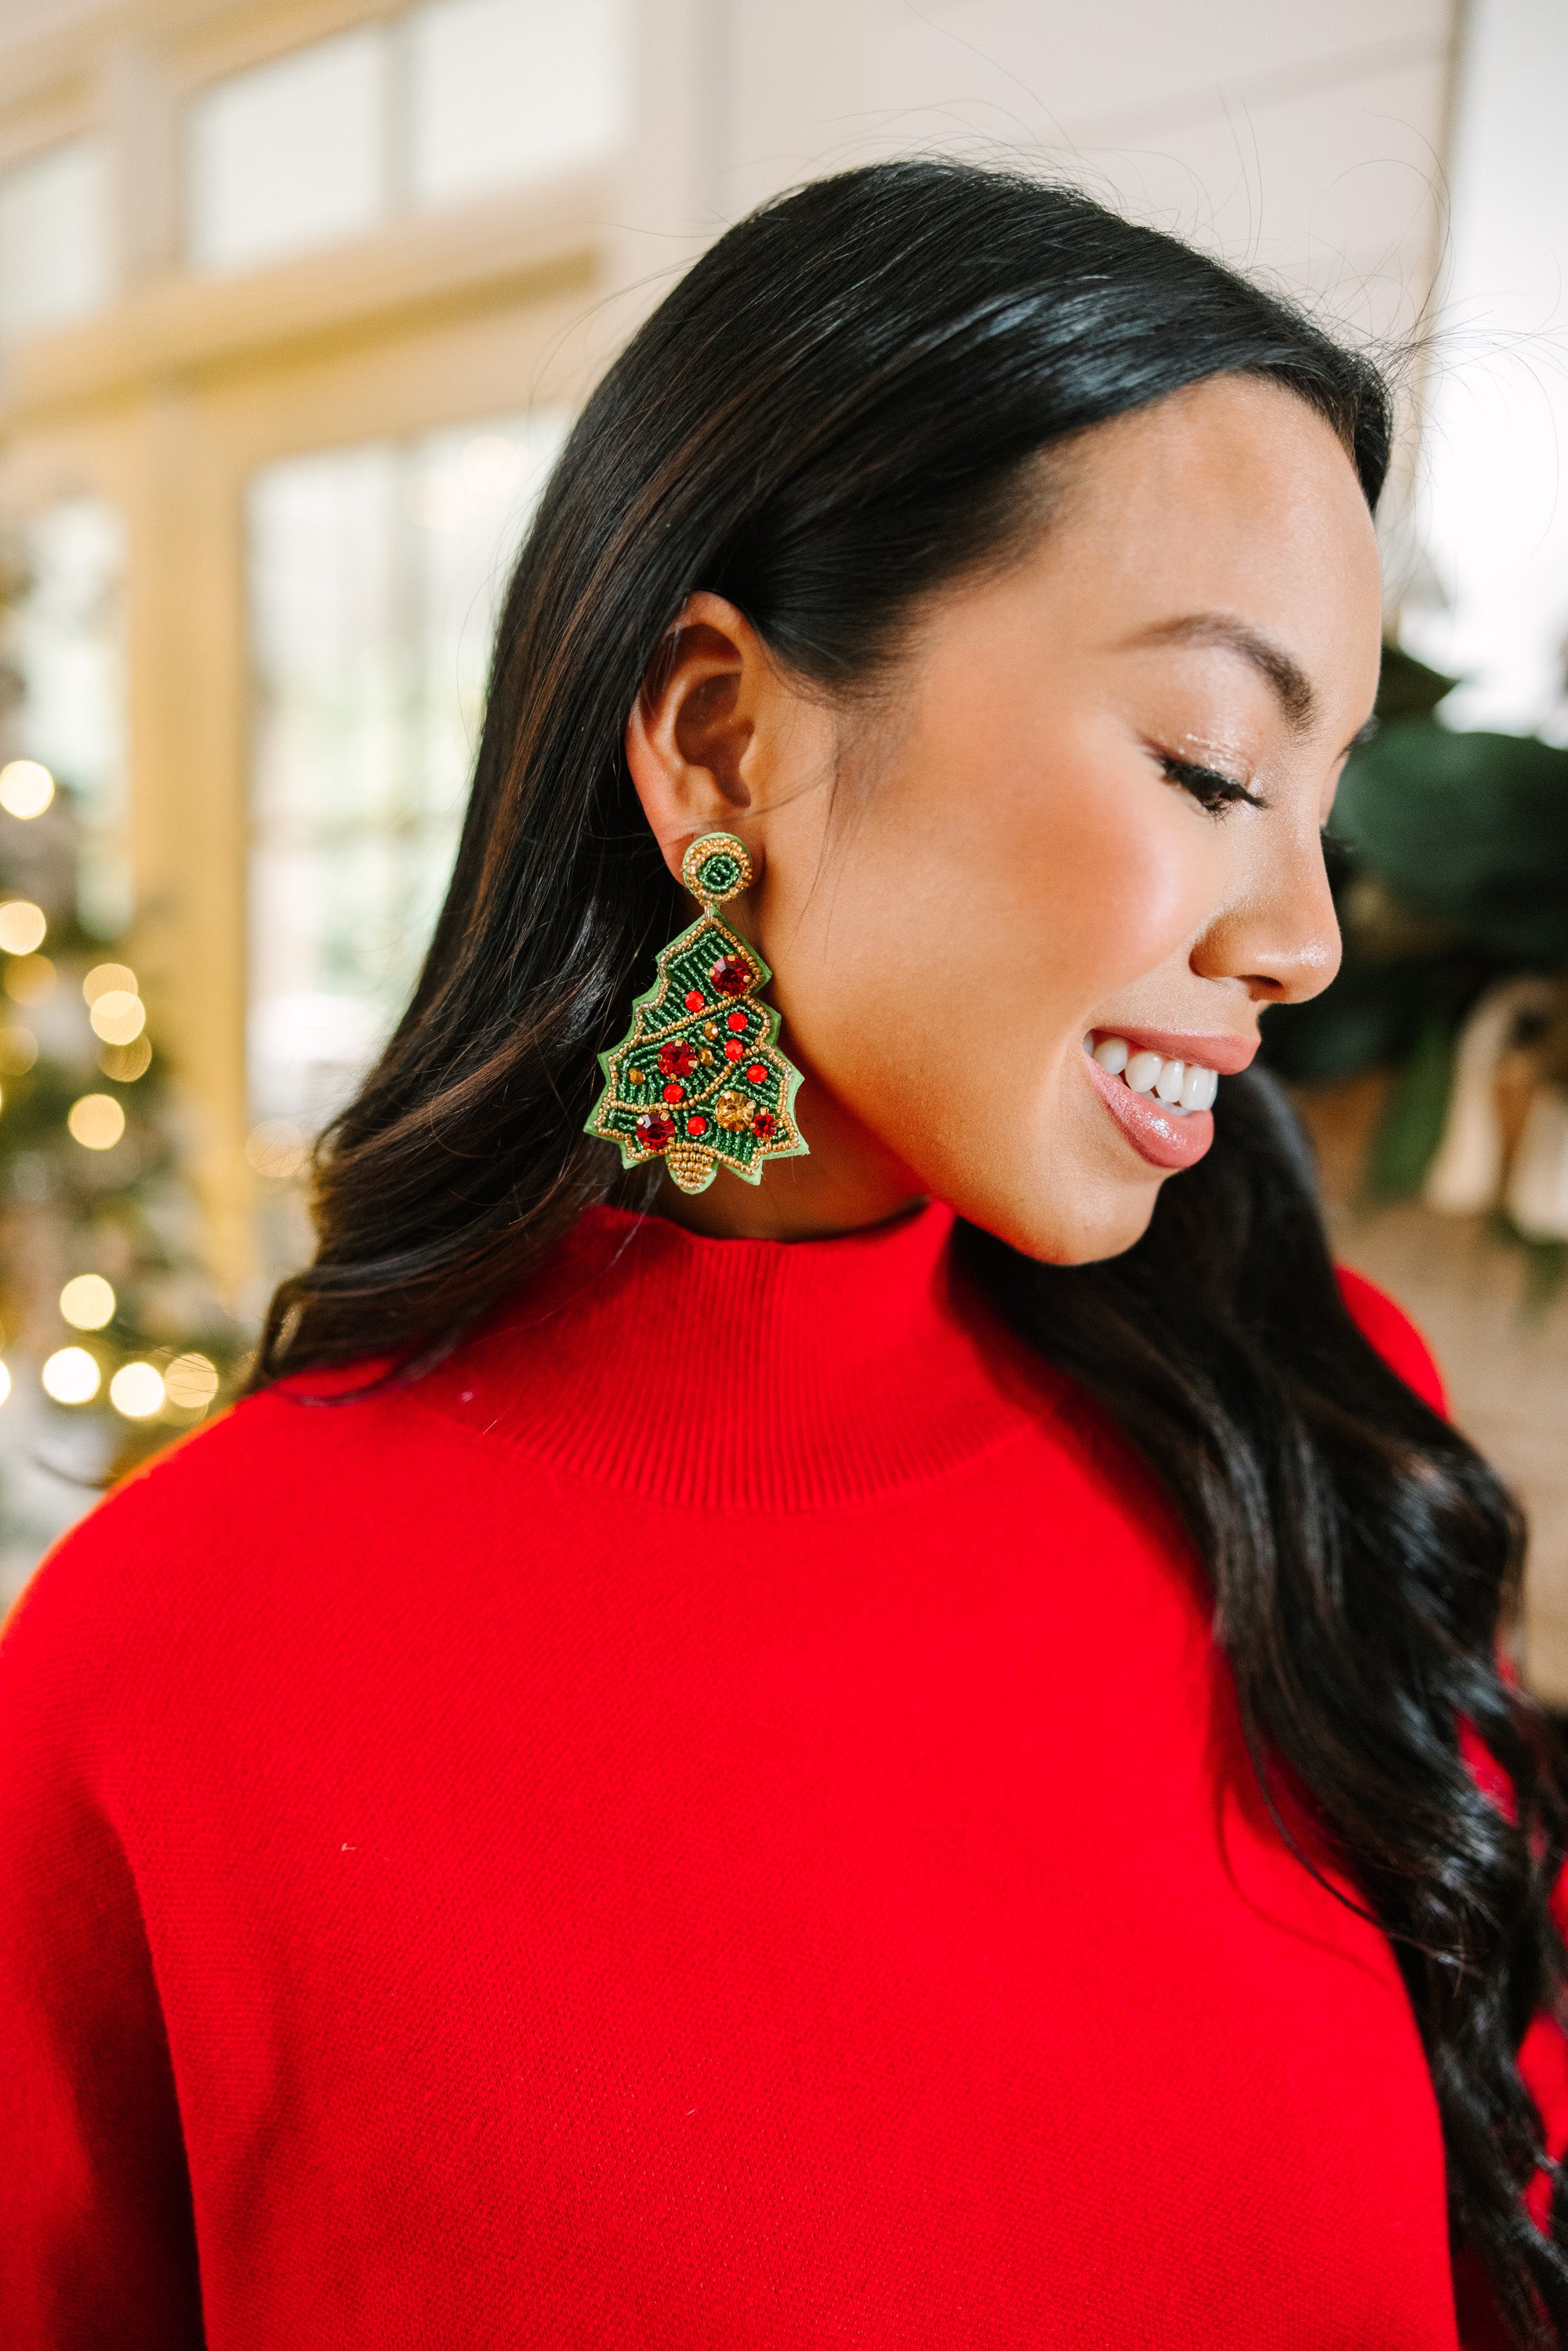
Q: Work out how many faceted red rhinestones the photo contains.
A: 4